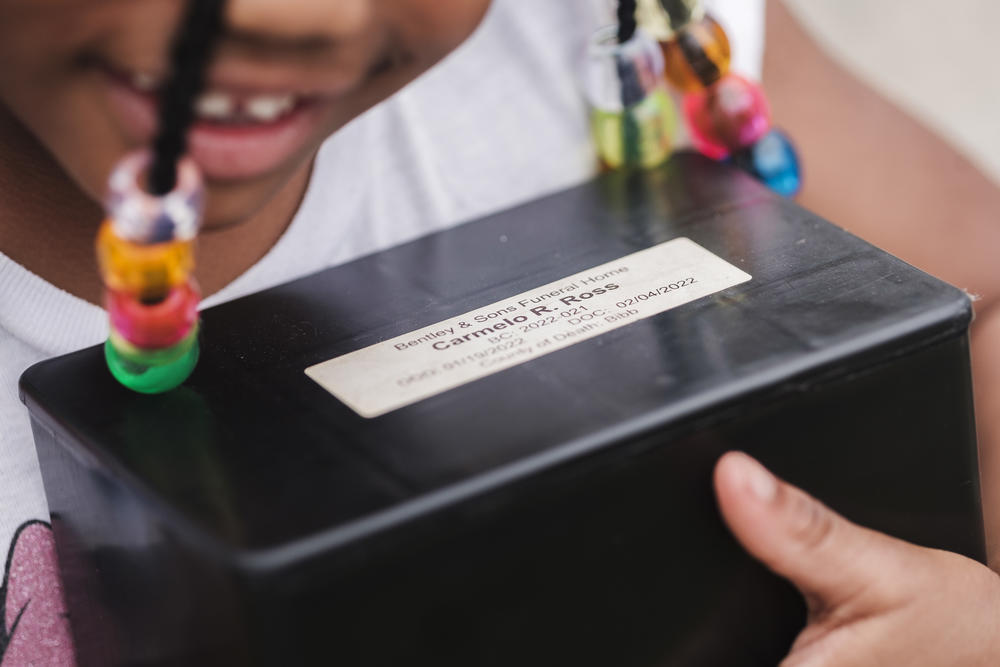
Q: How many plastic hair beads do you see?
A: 10